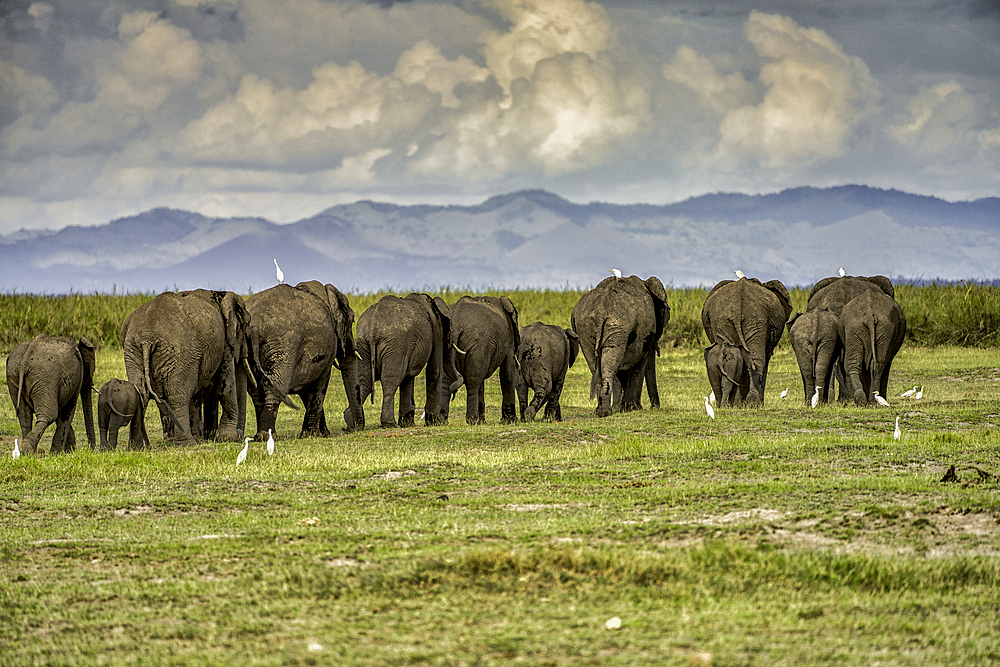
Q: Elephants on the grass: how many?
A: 13